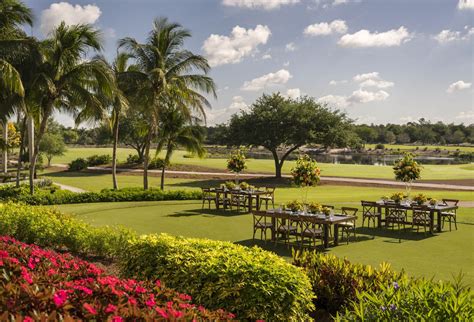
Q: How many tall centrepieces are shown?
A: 3